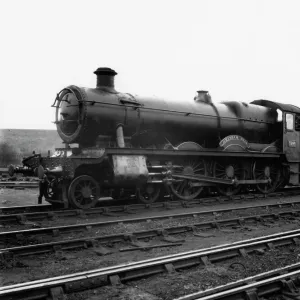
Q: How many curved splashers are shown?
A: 3